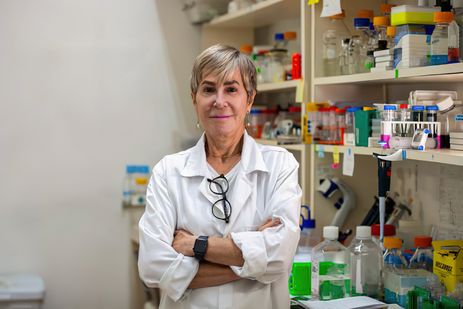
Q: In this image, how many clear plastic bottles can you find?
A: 2